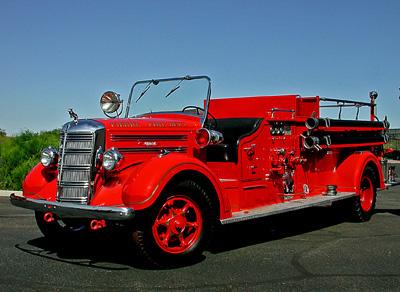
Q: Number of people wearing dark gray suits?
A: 0